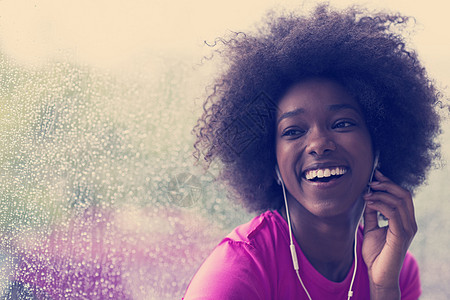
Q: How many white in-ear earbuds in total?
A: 2